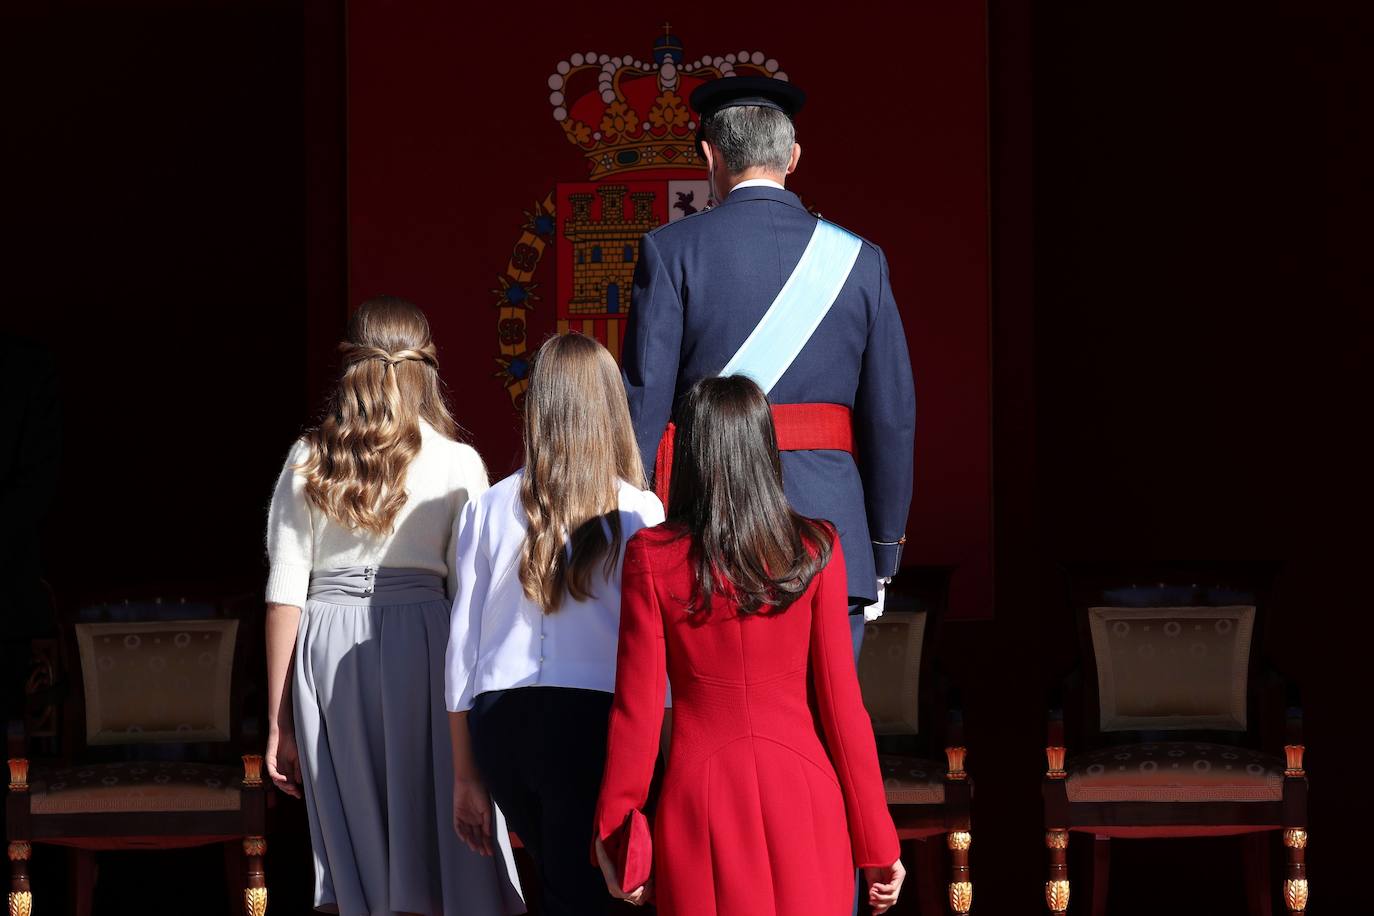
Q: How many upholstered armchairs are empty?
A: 3